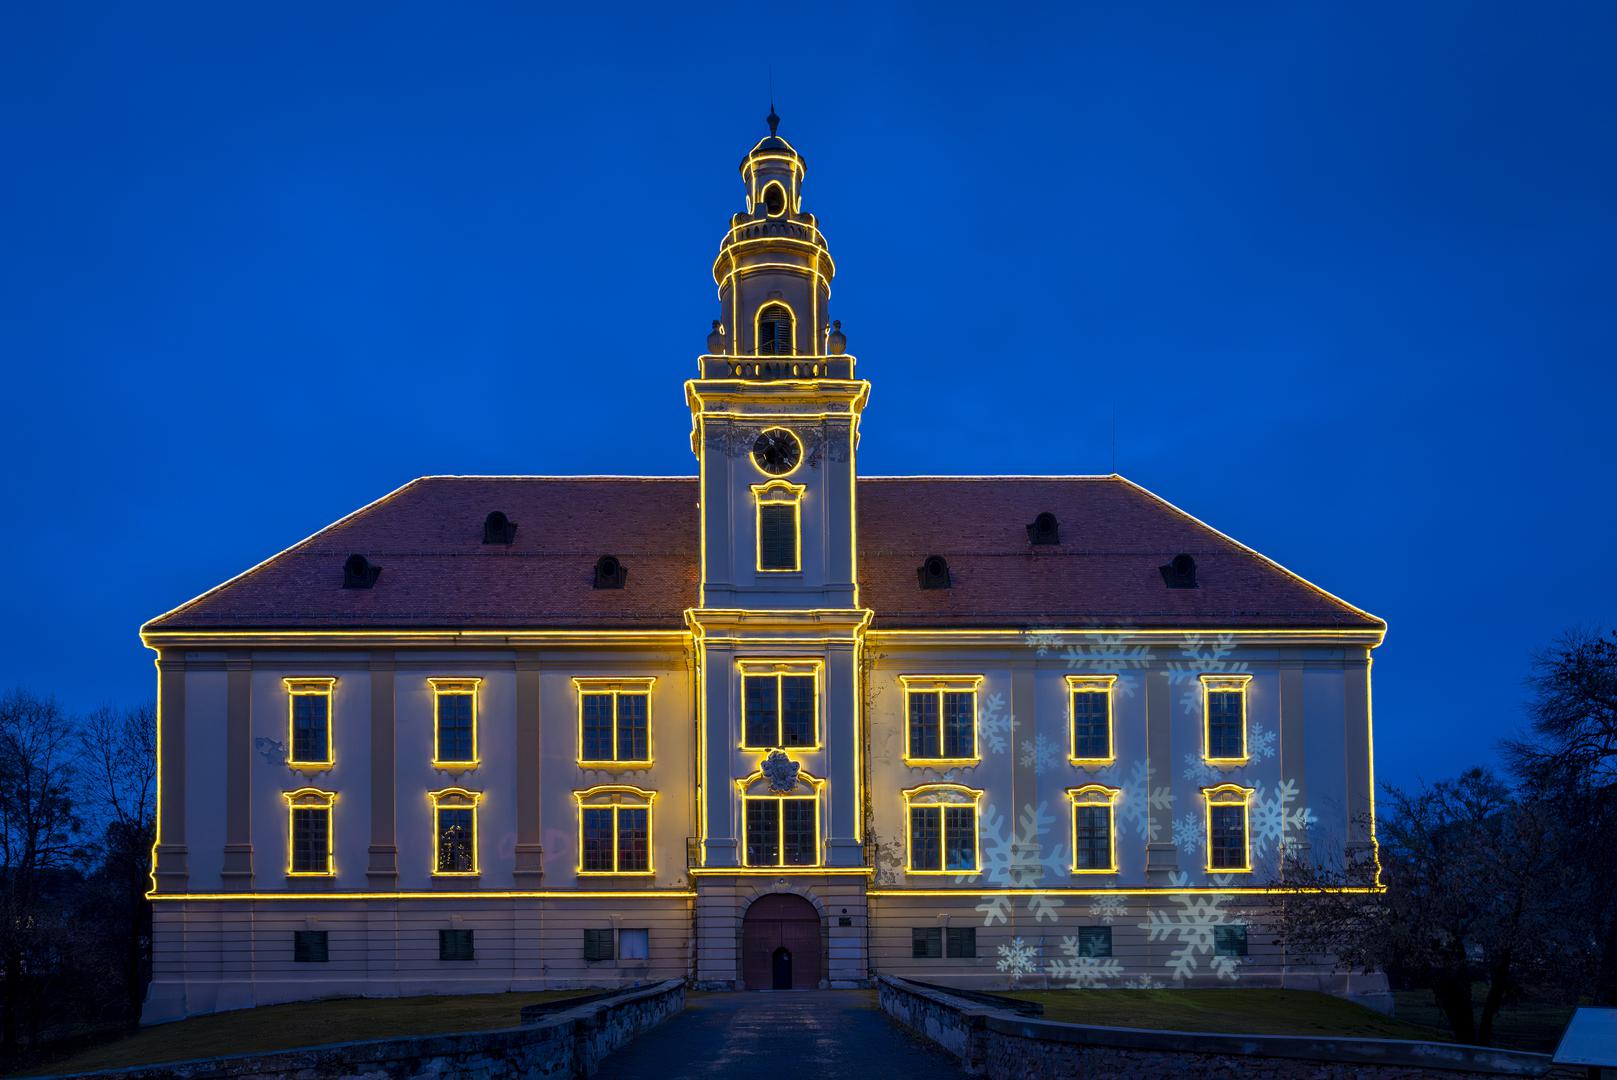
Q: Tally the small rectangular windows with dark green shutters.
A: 7